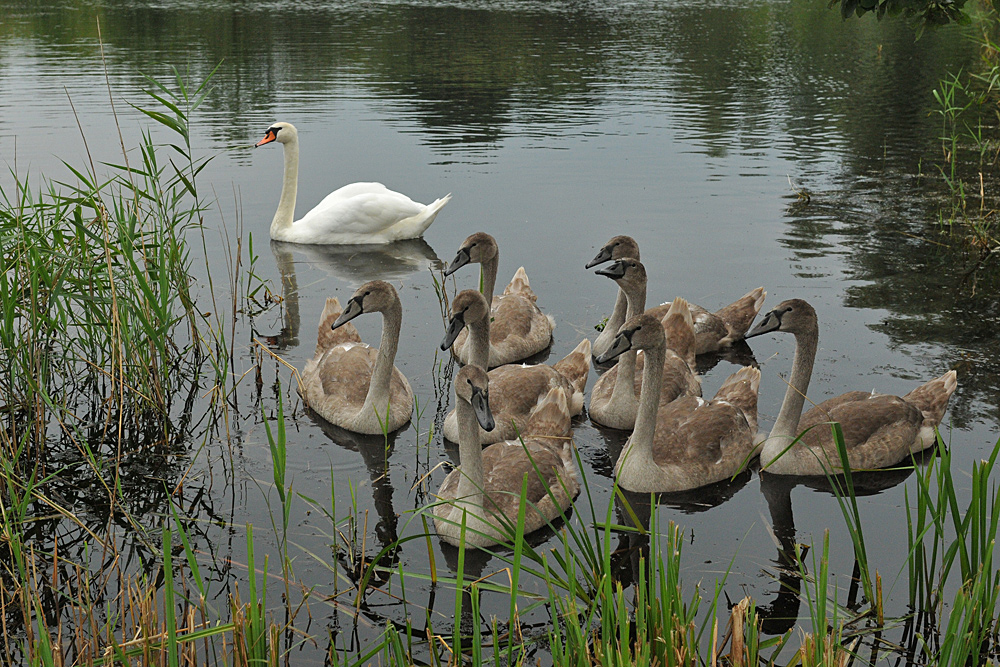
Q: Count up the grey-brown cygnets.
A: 8